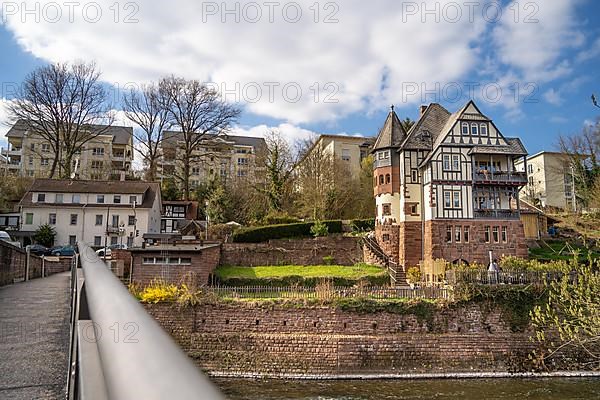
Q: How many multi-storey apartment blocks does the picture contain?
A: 4